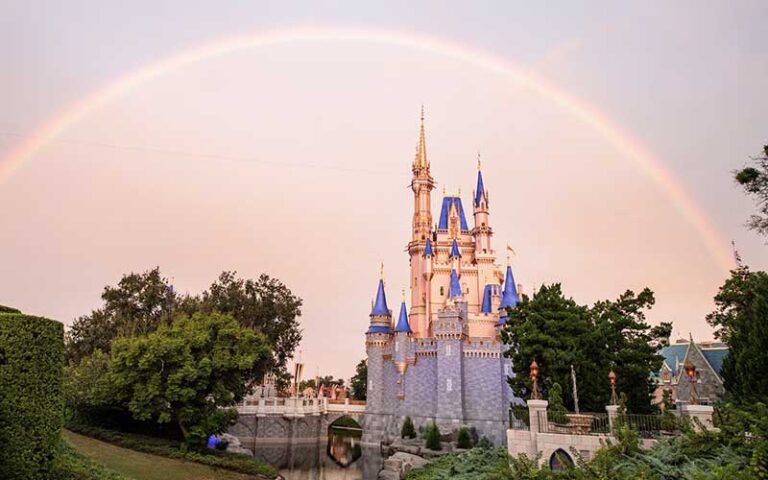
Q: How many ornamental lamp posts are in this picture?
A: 3